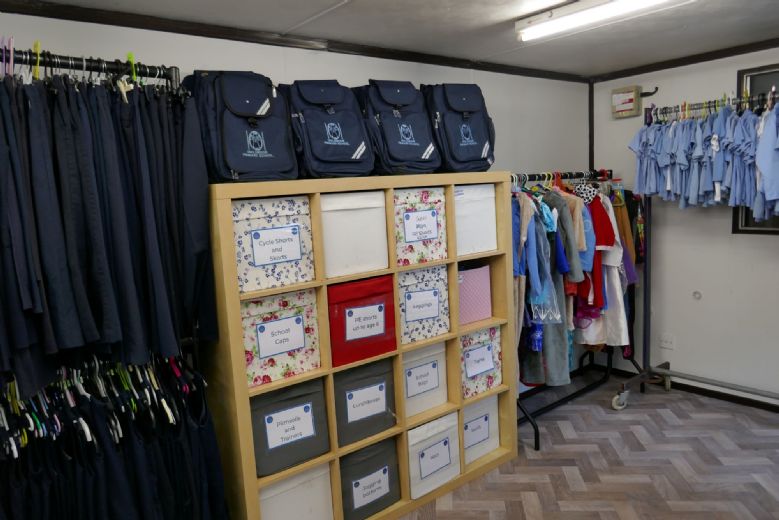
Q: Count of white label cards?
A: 12